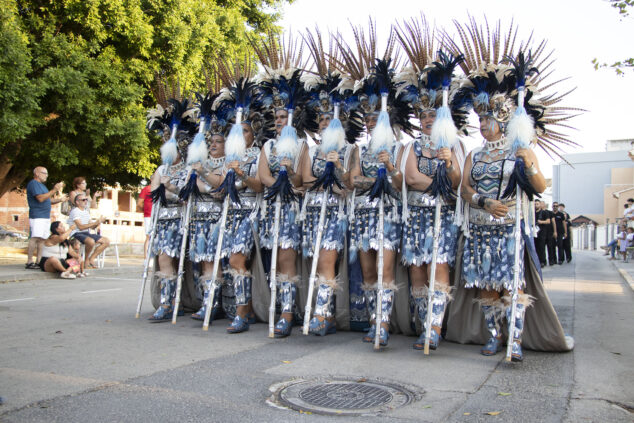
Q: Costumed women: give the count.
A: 8